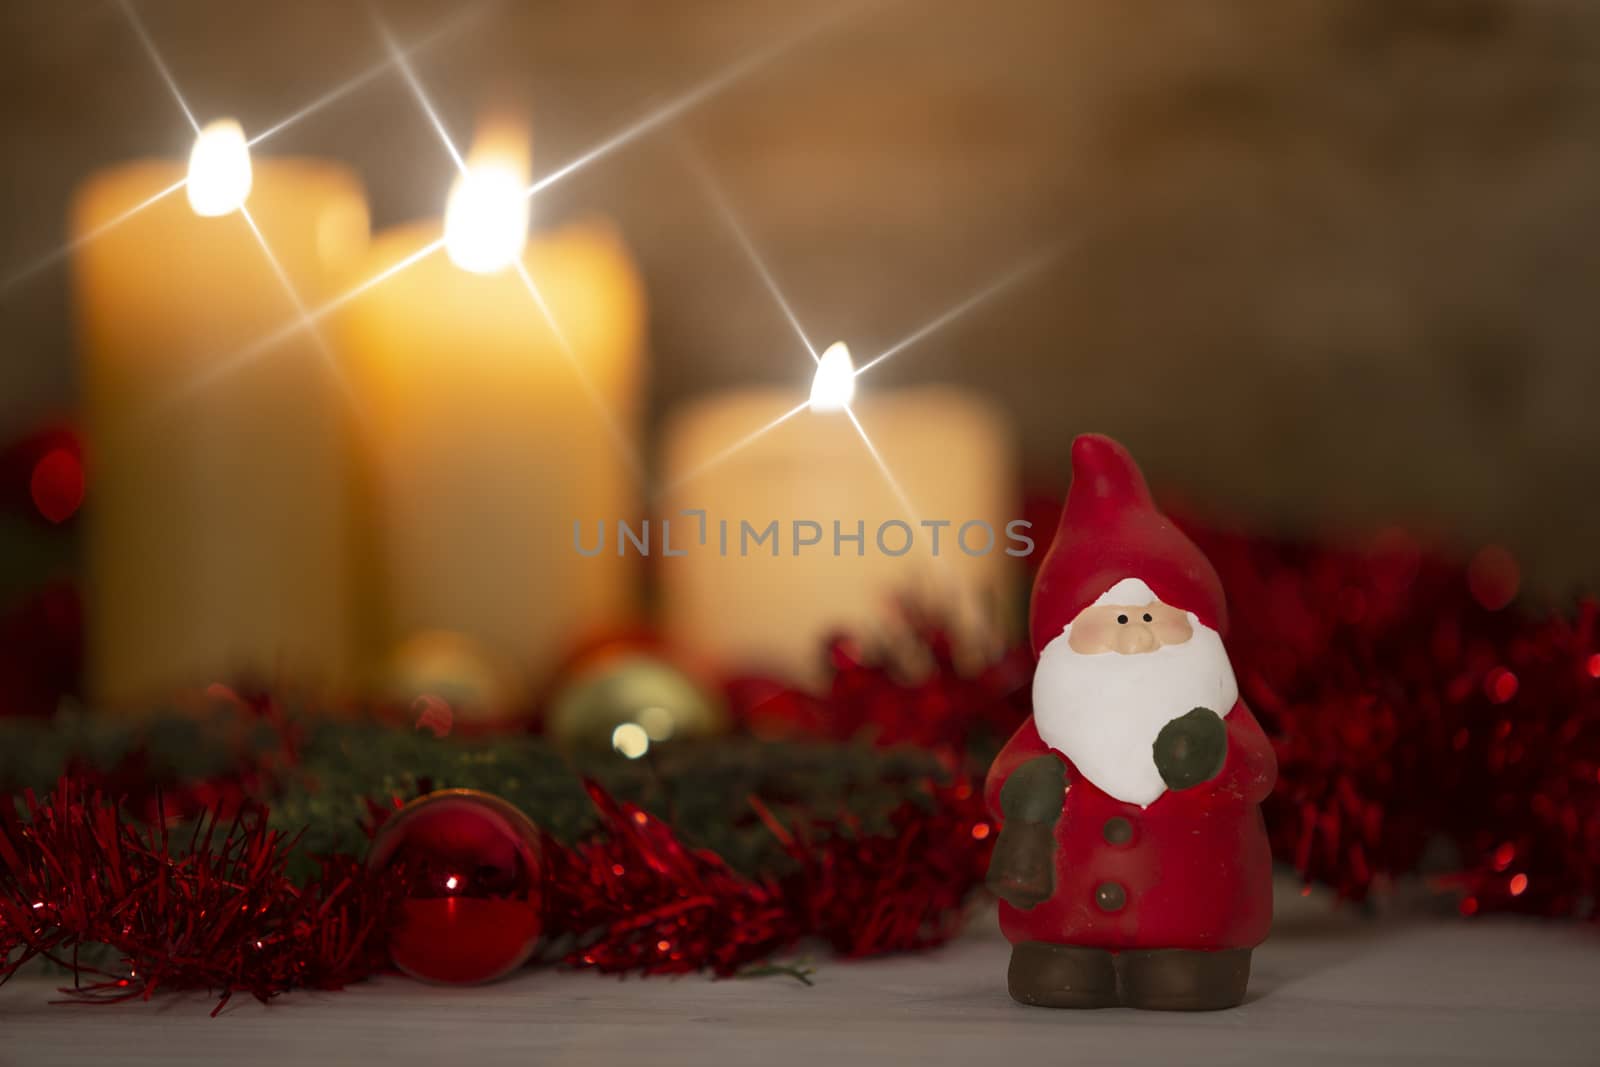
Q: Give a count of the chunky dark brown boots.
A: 2